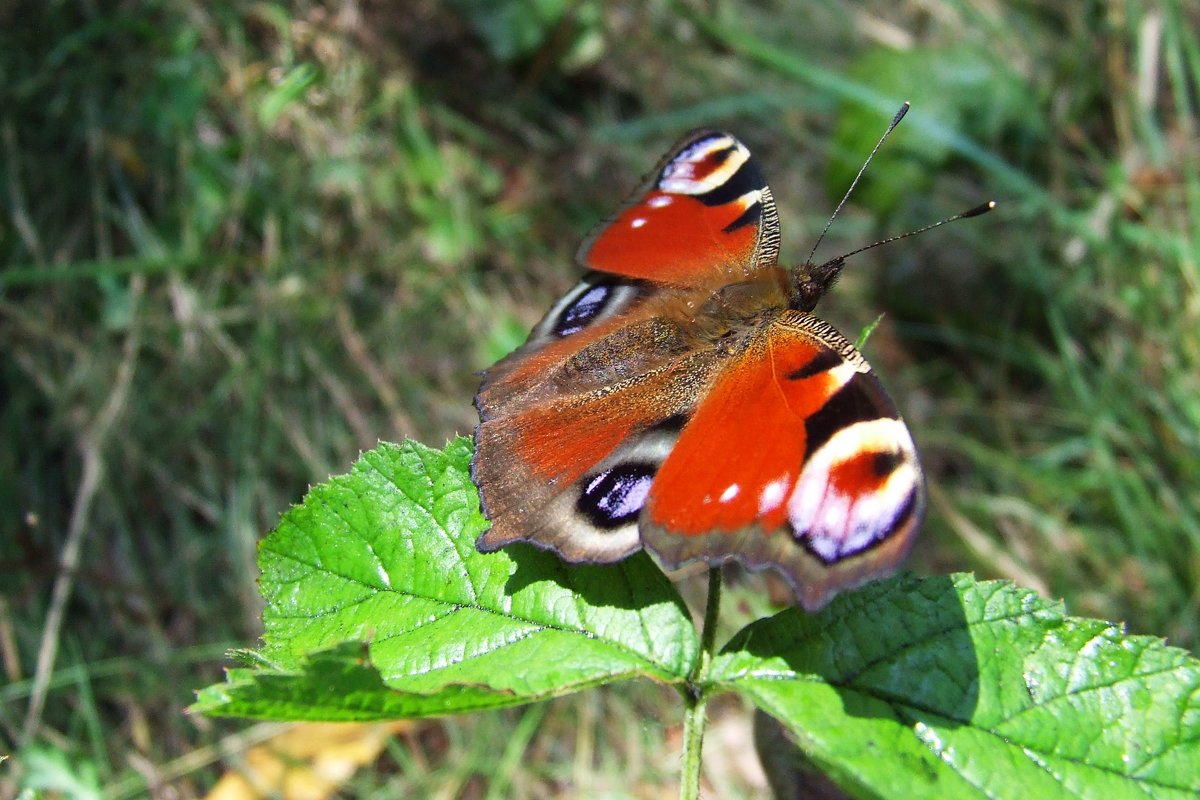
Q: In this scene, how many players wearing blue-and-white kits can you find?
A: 0